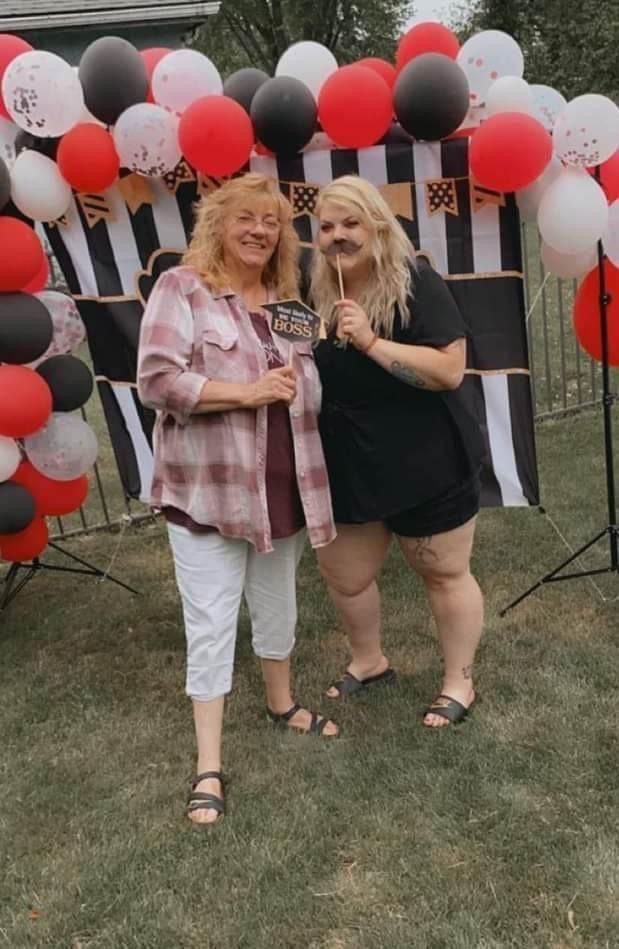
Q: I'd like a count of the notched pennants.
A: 9